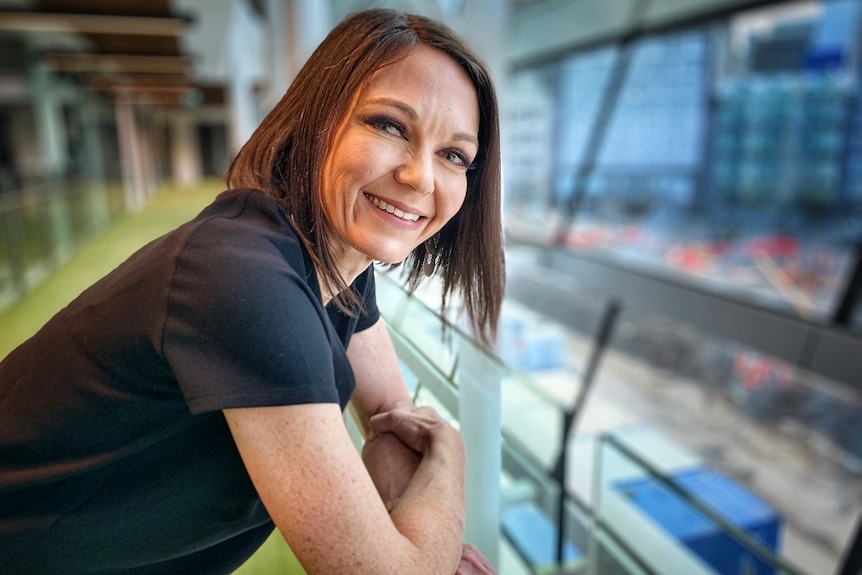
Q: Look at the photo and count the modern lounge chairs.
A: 0